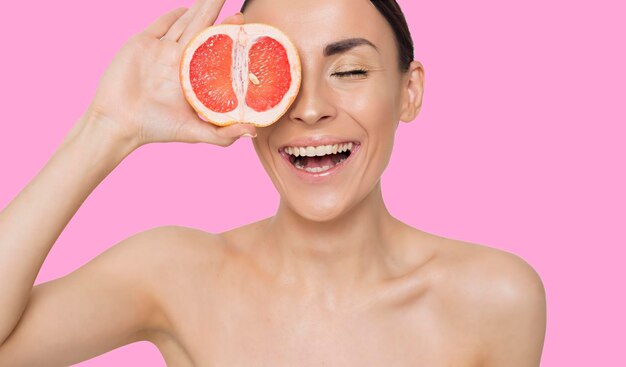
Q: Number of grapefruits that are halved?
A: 1